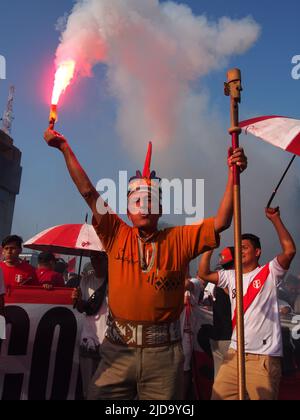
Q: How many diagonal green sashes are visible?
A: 0